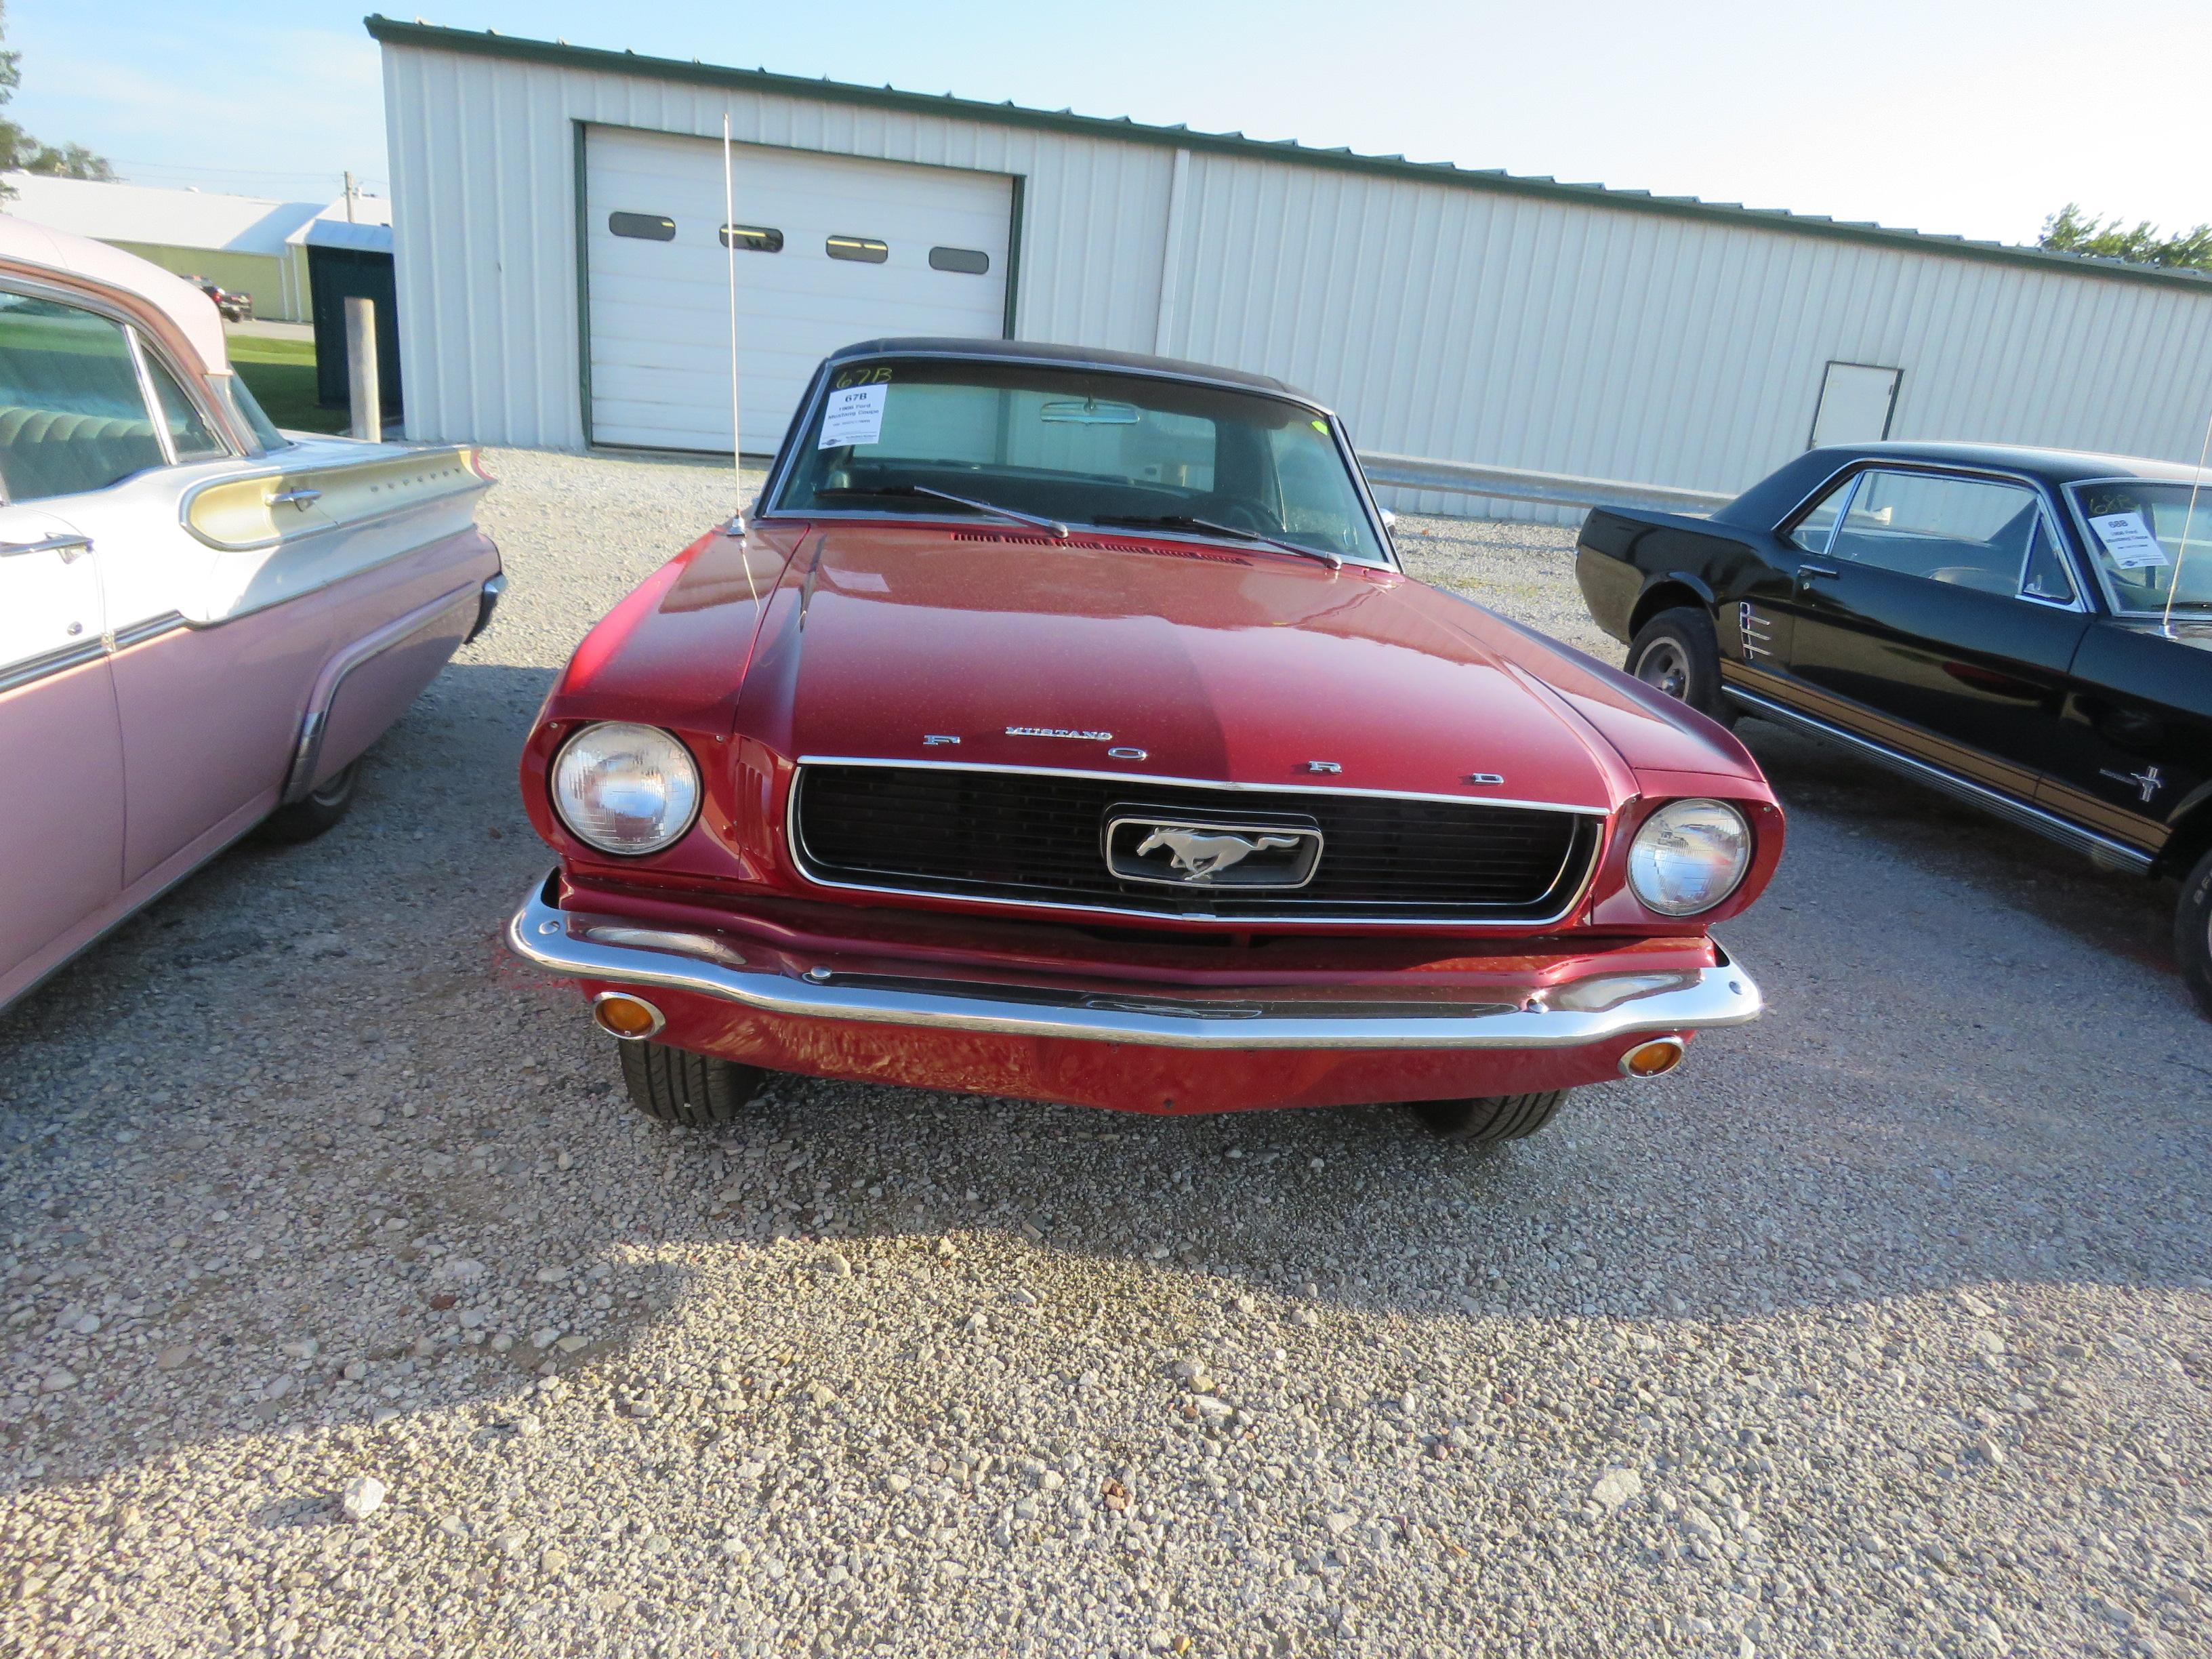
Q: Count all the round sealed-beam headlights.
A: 2